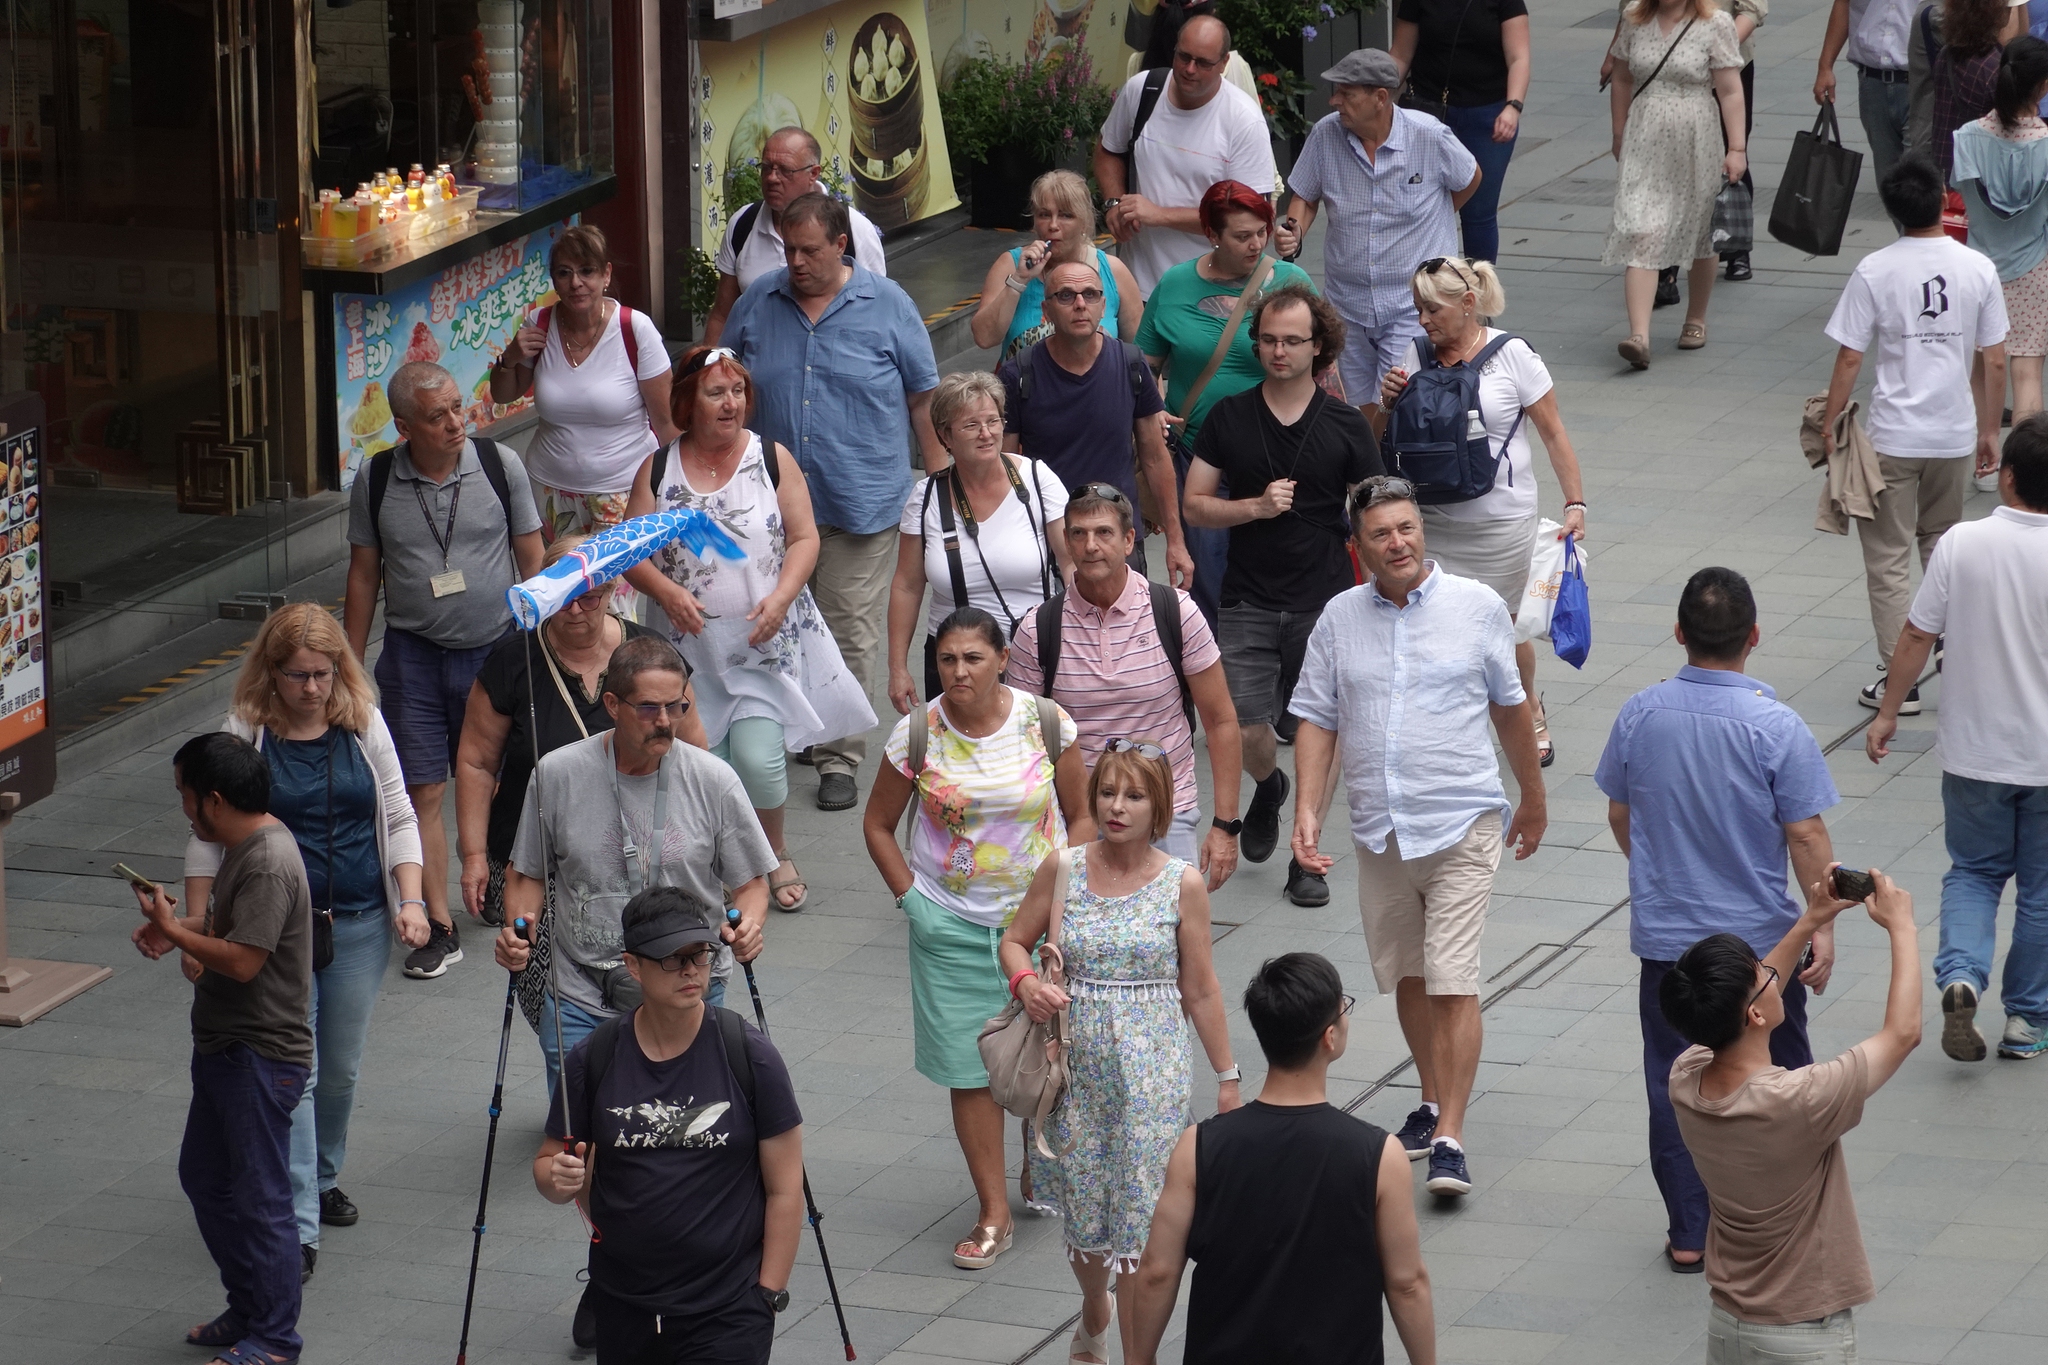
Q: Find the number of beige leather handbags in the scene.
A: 1